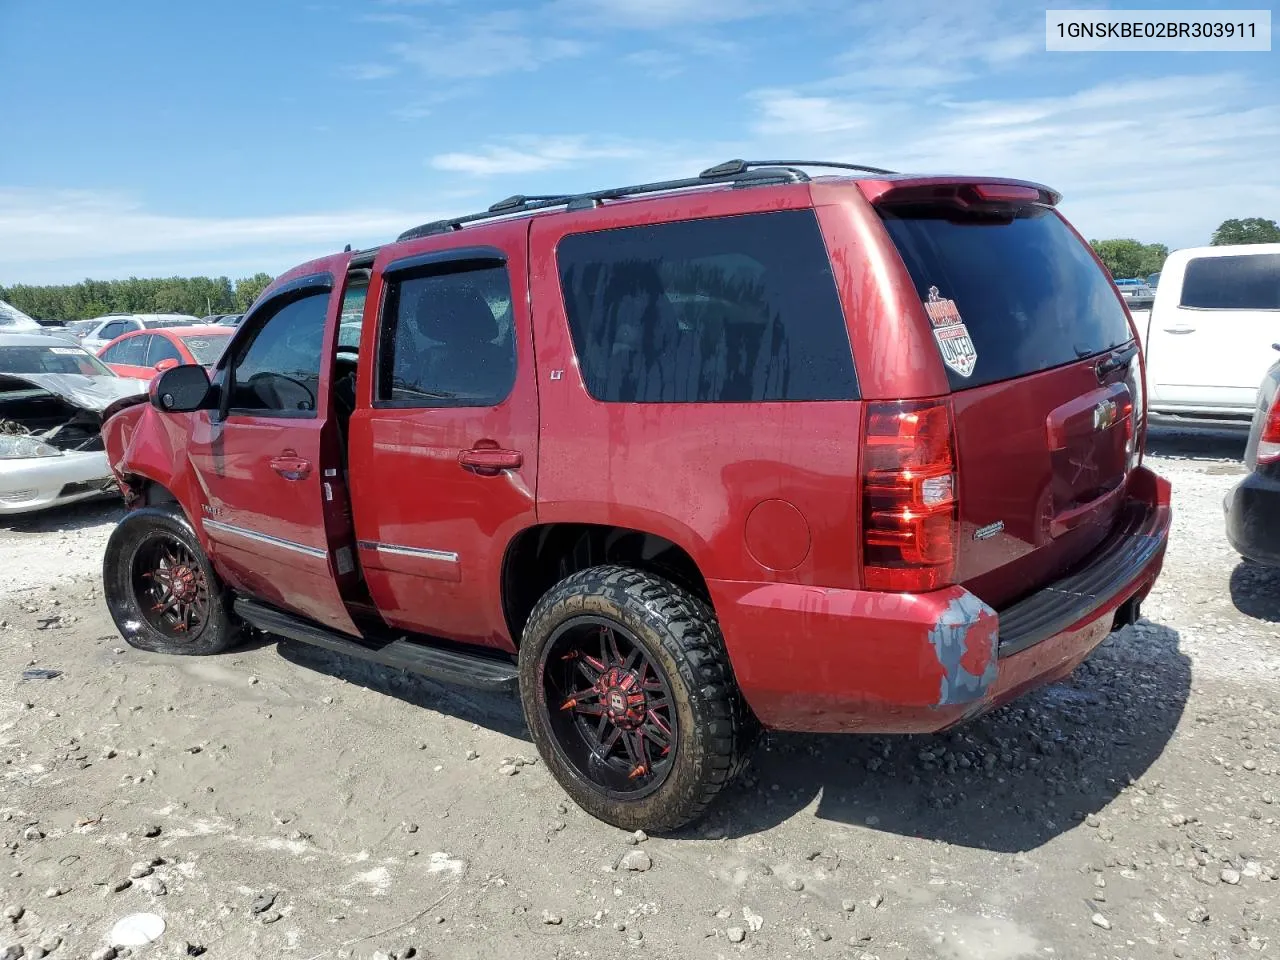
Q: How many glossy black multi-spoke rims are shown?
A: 2